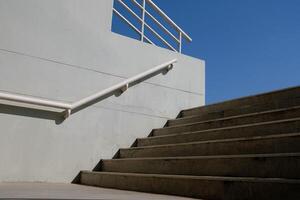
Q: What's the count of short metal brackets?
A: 3